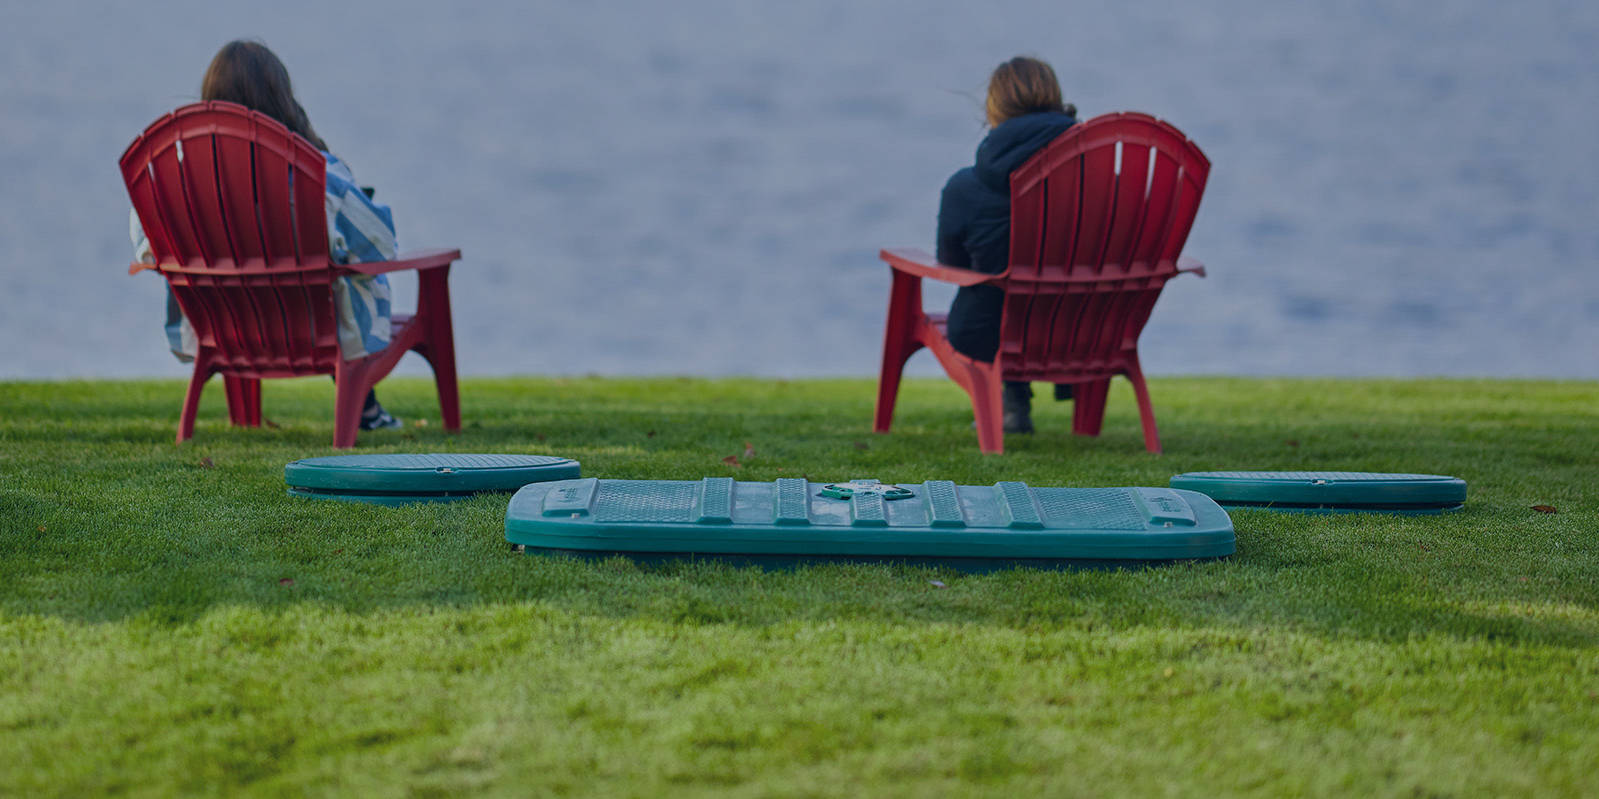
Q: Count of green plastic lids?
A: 3